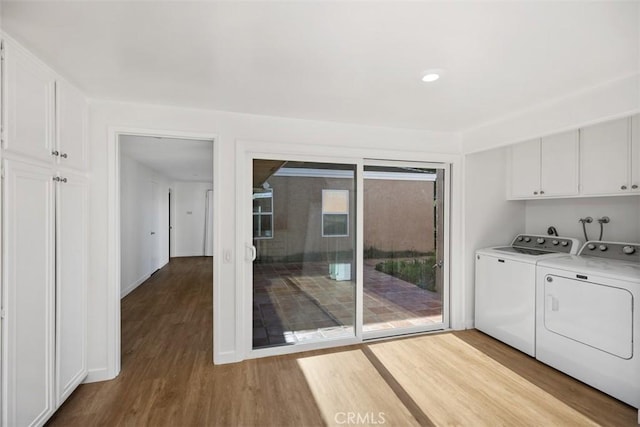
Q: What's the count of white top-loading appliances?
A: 1